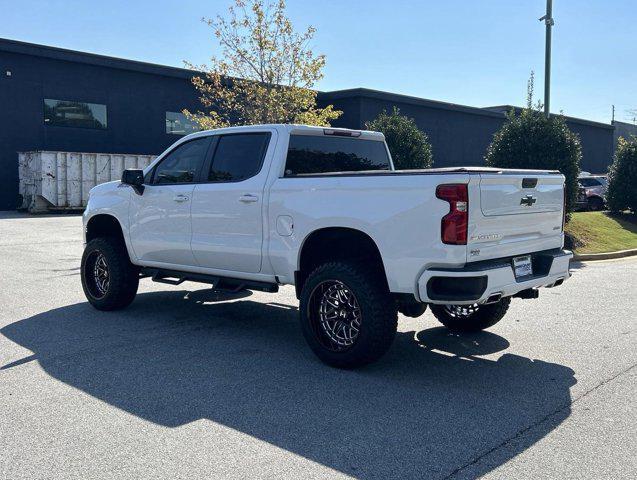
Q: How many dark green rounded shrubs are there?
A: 3